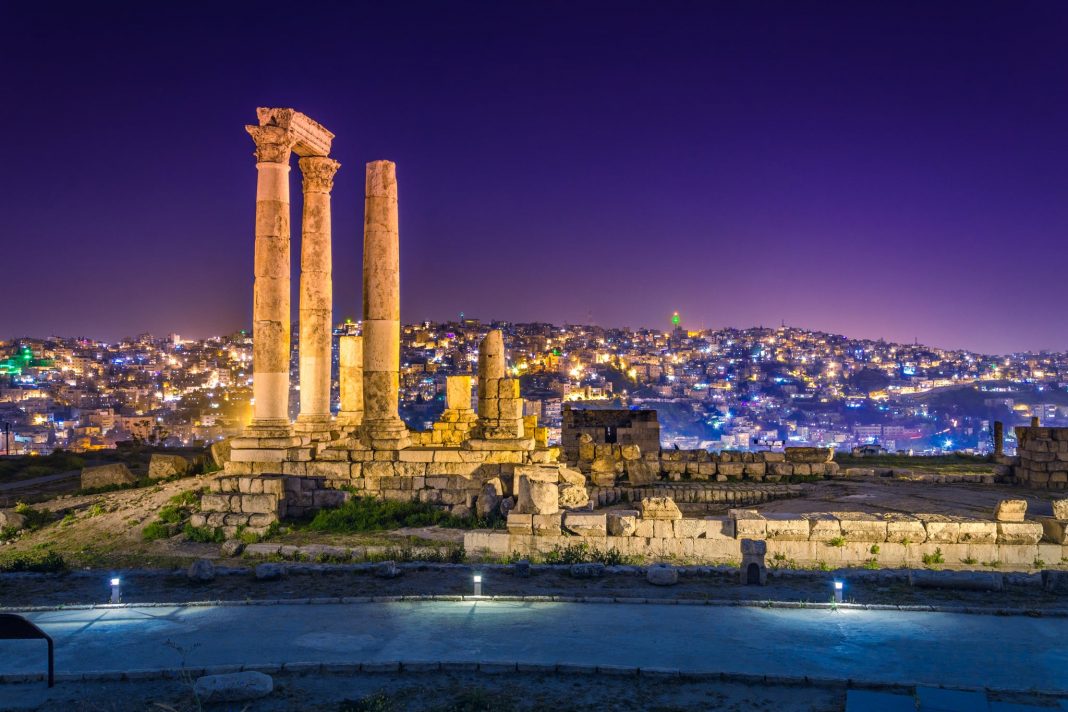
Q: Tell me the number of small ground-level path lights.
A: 3